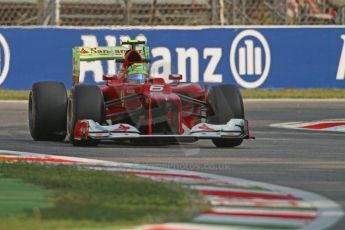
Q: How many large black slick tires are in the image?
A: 3